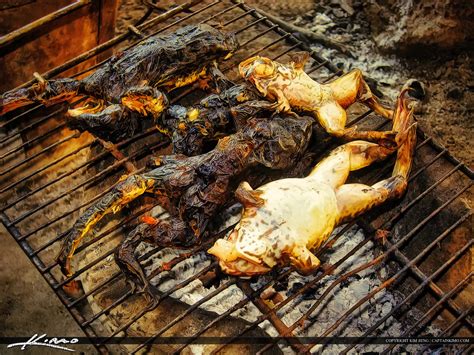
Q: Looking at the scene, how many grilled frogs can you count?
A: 2